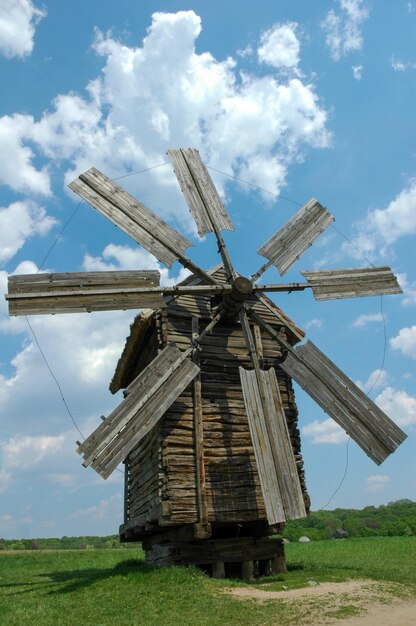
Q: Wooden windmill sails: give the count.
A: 8